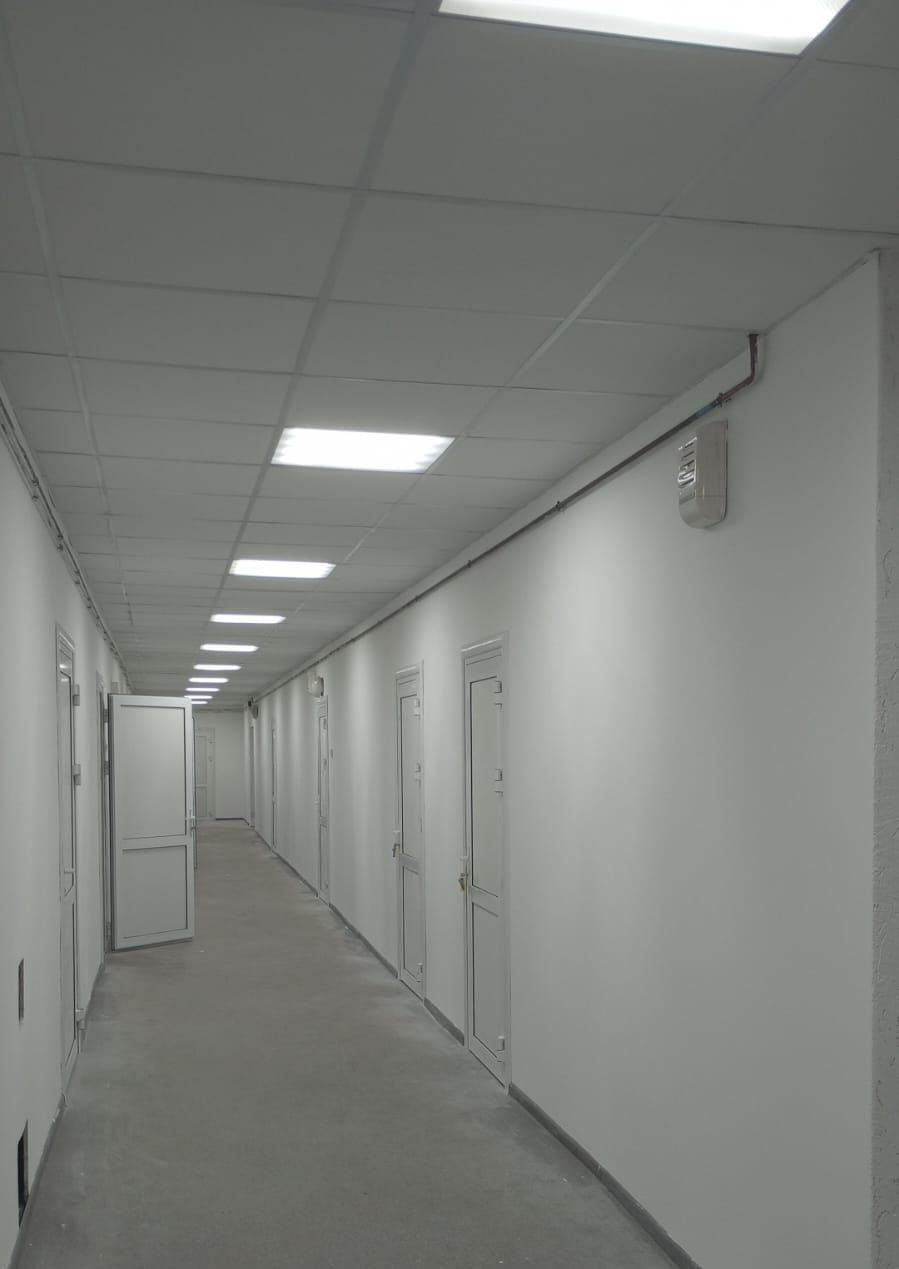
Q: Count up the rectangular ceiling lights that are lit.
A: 10